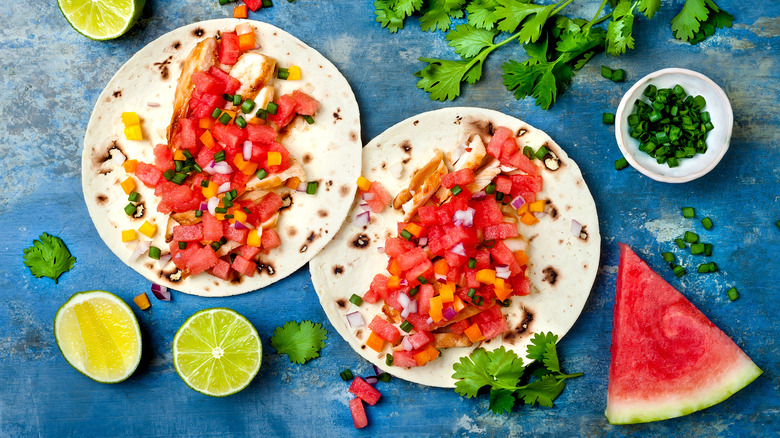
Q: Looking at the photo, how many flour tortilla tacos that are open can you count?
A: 2